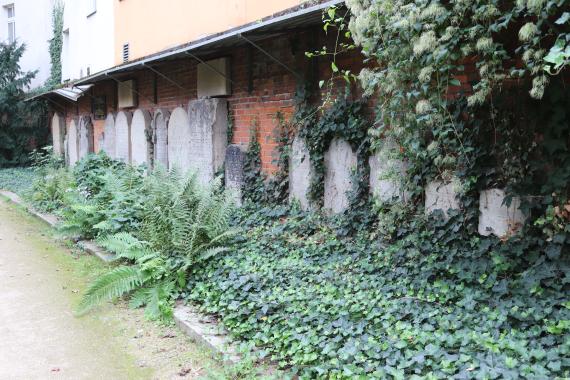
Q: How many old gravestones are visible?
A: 15